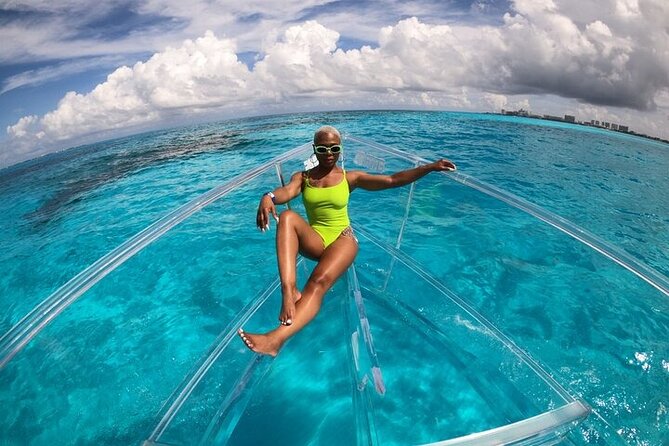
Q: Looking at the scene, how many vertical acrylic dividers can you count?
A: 2